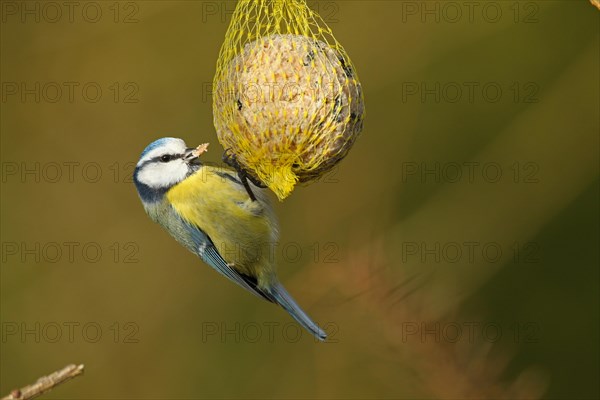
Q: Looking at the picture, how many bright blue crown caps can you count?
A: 1